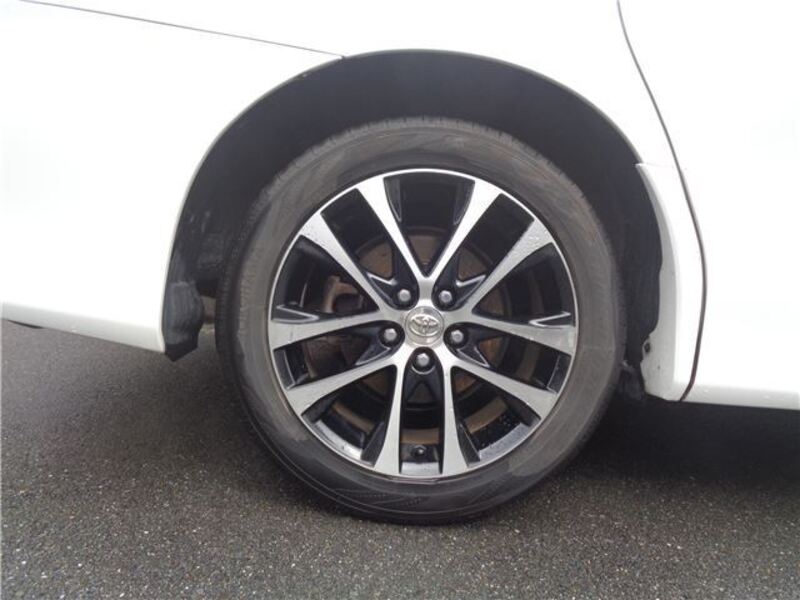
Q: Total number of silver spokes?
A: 10